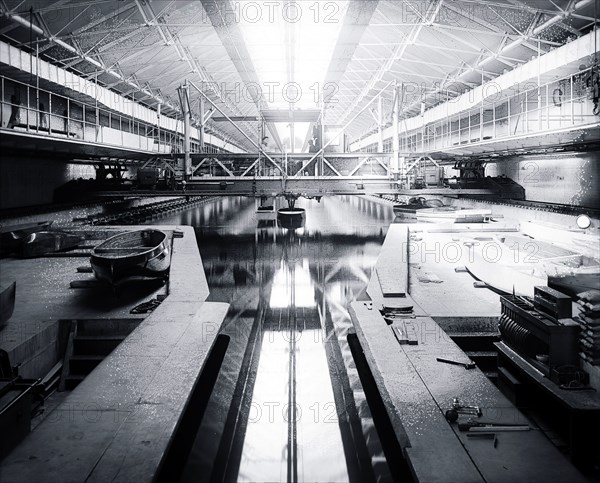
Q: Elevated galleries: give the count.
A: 2